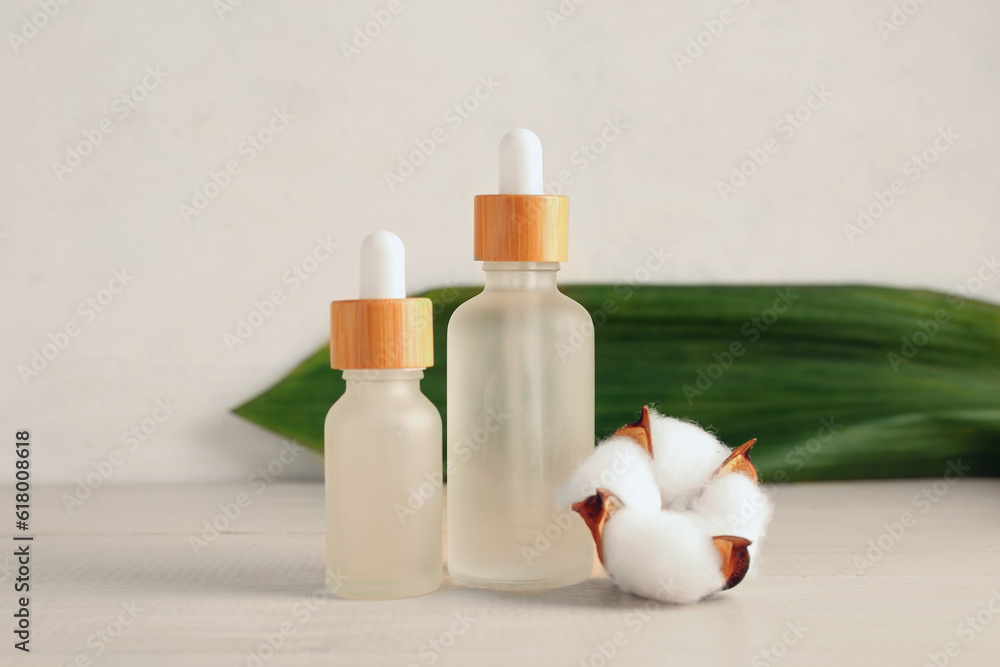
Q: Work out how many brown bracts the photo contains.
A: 4